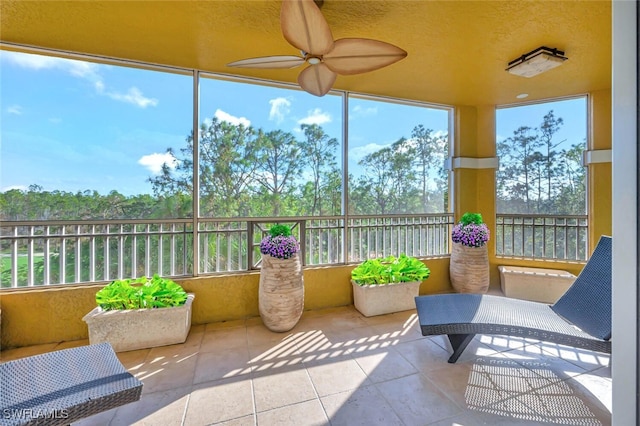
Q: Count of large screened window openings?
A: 4